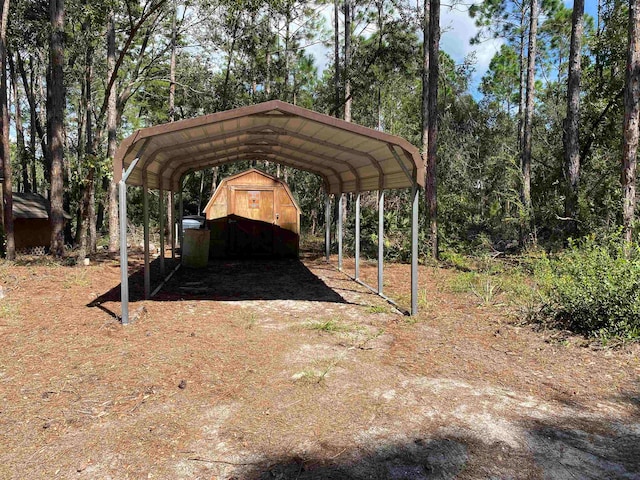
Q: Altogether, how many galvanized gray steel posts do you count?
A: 10